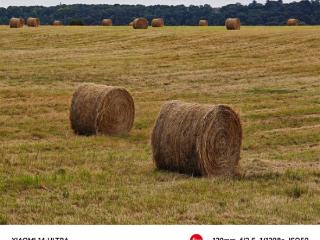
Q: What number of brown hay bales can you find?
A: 11